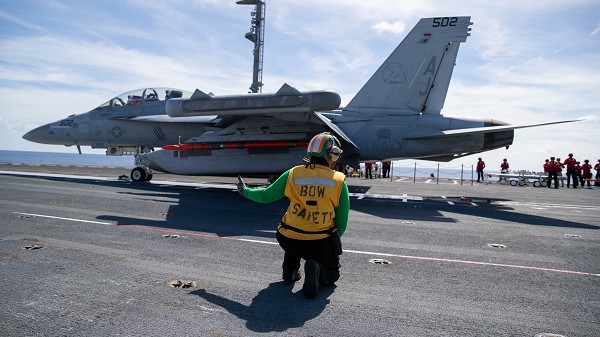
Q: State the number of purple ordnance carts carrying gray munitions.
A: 0